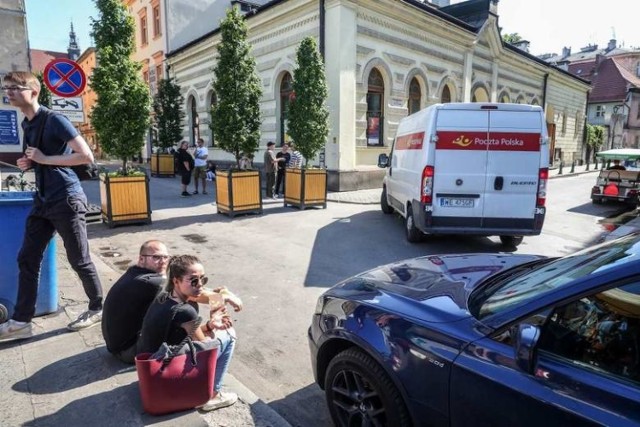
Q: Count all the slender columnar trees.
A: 4